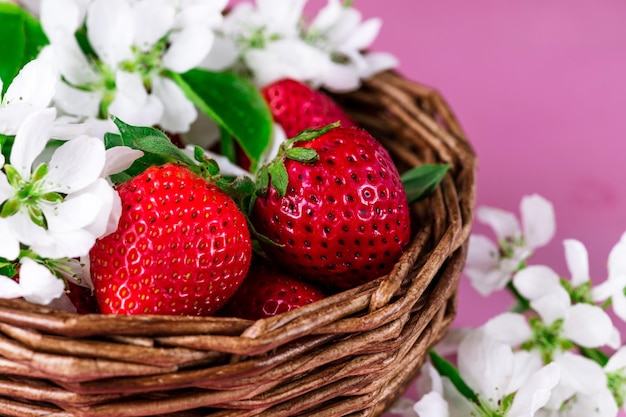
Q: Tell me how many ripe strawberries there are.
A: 4